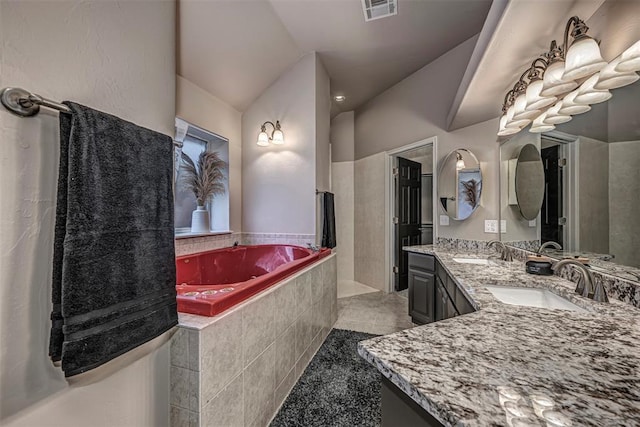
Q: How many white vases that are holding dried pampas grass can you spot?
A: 1